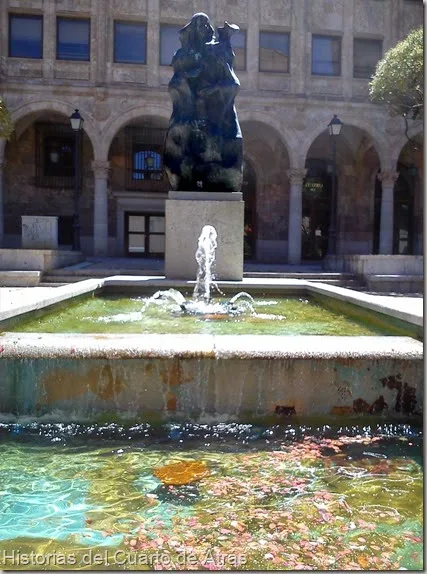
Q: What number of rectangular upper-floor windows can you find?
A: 8